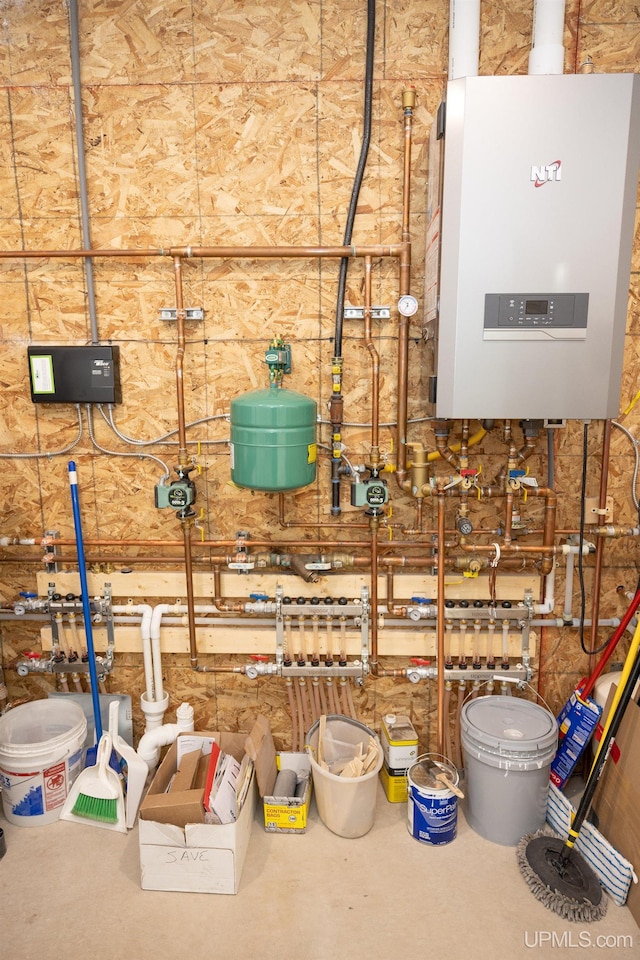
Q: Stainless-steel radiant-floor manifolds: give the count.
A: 3